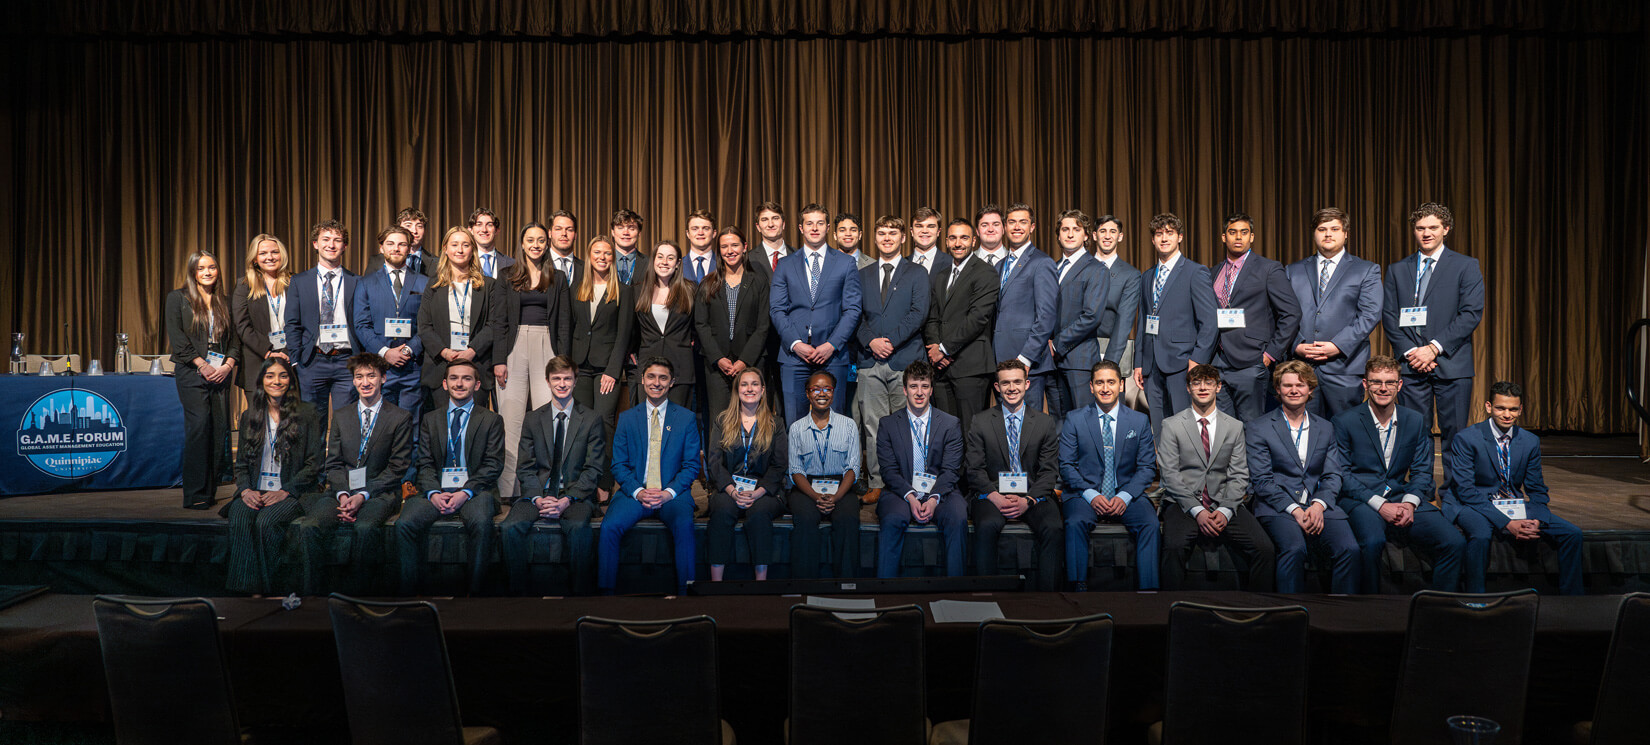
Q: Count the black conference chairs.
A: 8